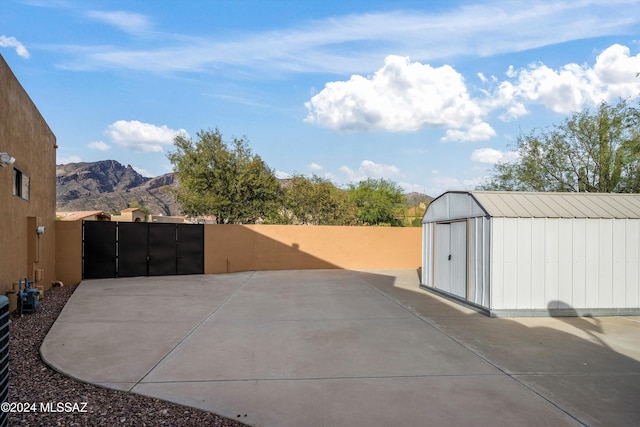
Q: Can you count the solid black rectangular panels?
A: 4